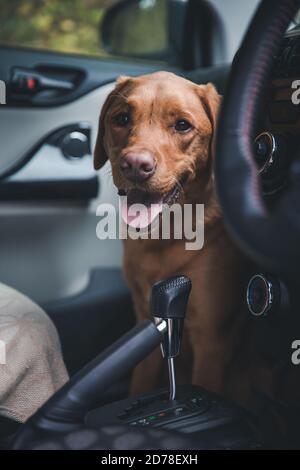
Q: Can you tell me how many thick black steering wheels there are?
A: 1